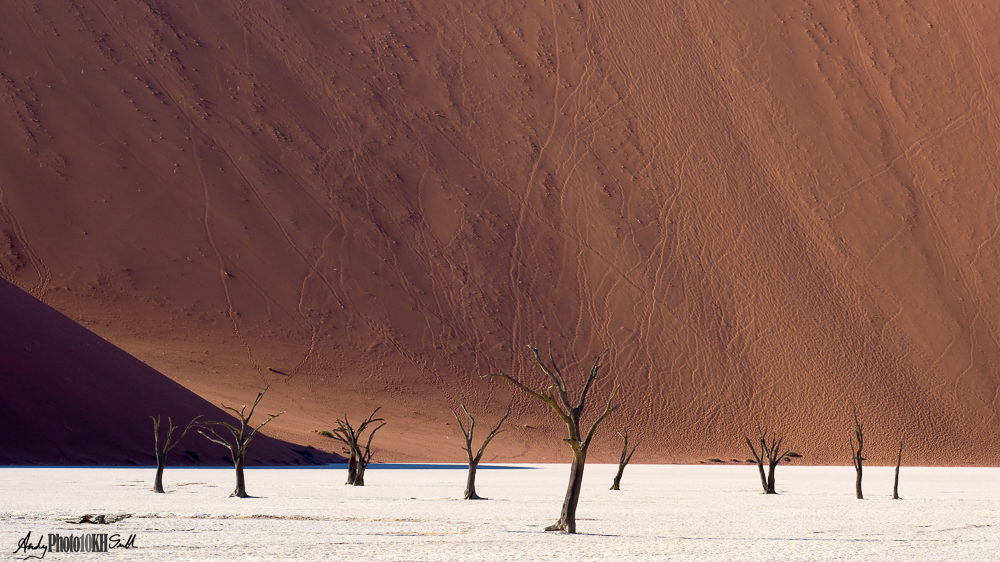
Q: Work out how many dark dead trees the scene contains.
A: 9